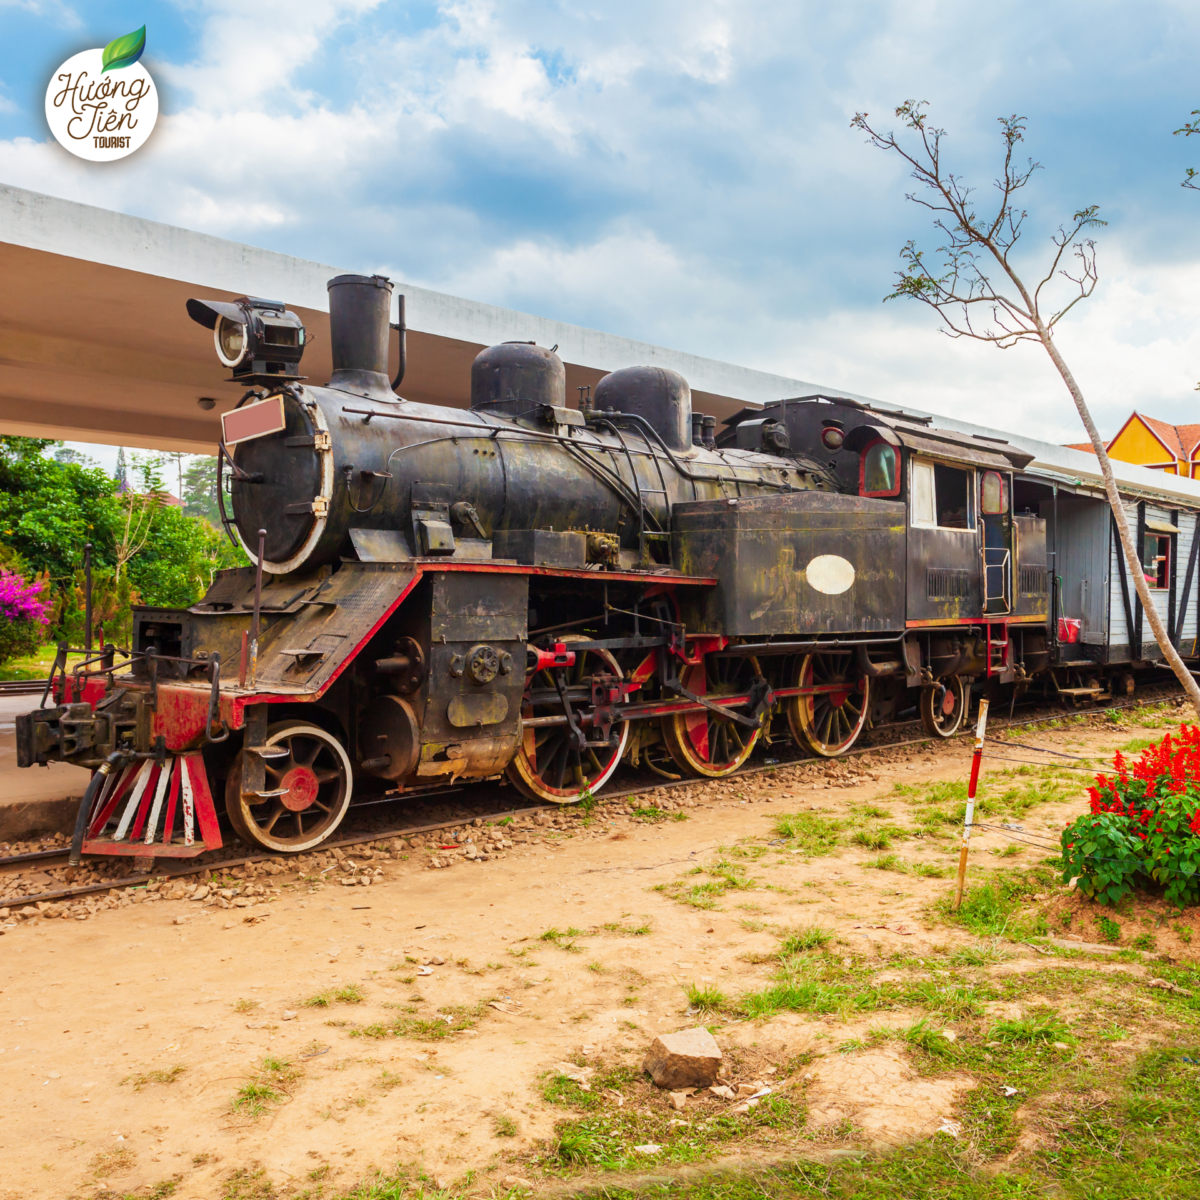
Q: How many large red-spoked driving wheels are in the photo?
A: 3